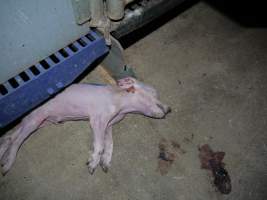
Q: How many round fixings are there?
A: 2